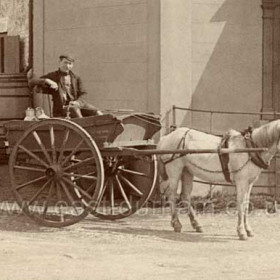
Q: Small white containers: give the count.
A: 2